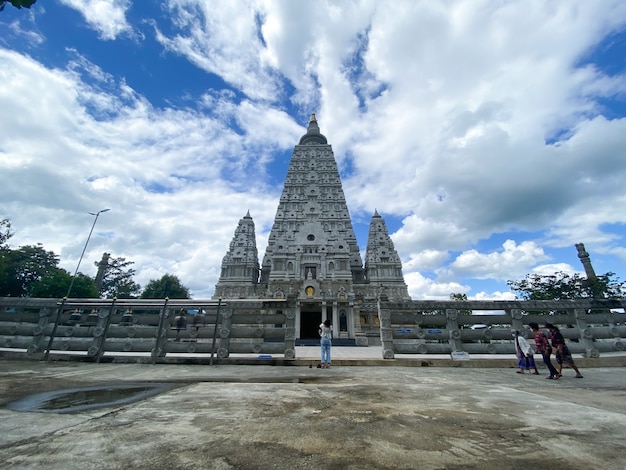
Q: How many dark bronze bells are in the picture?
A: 5